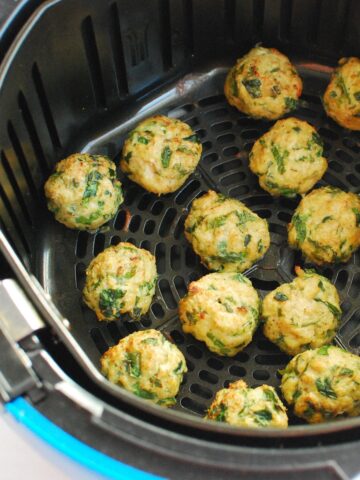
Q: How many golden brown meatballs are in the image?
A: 13